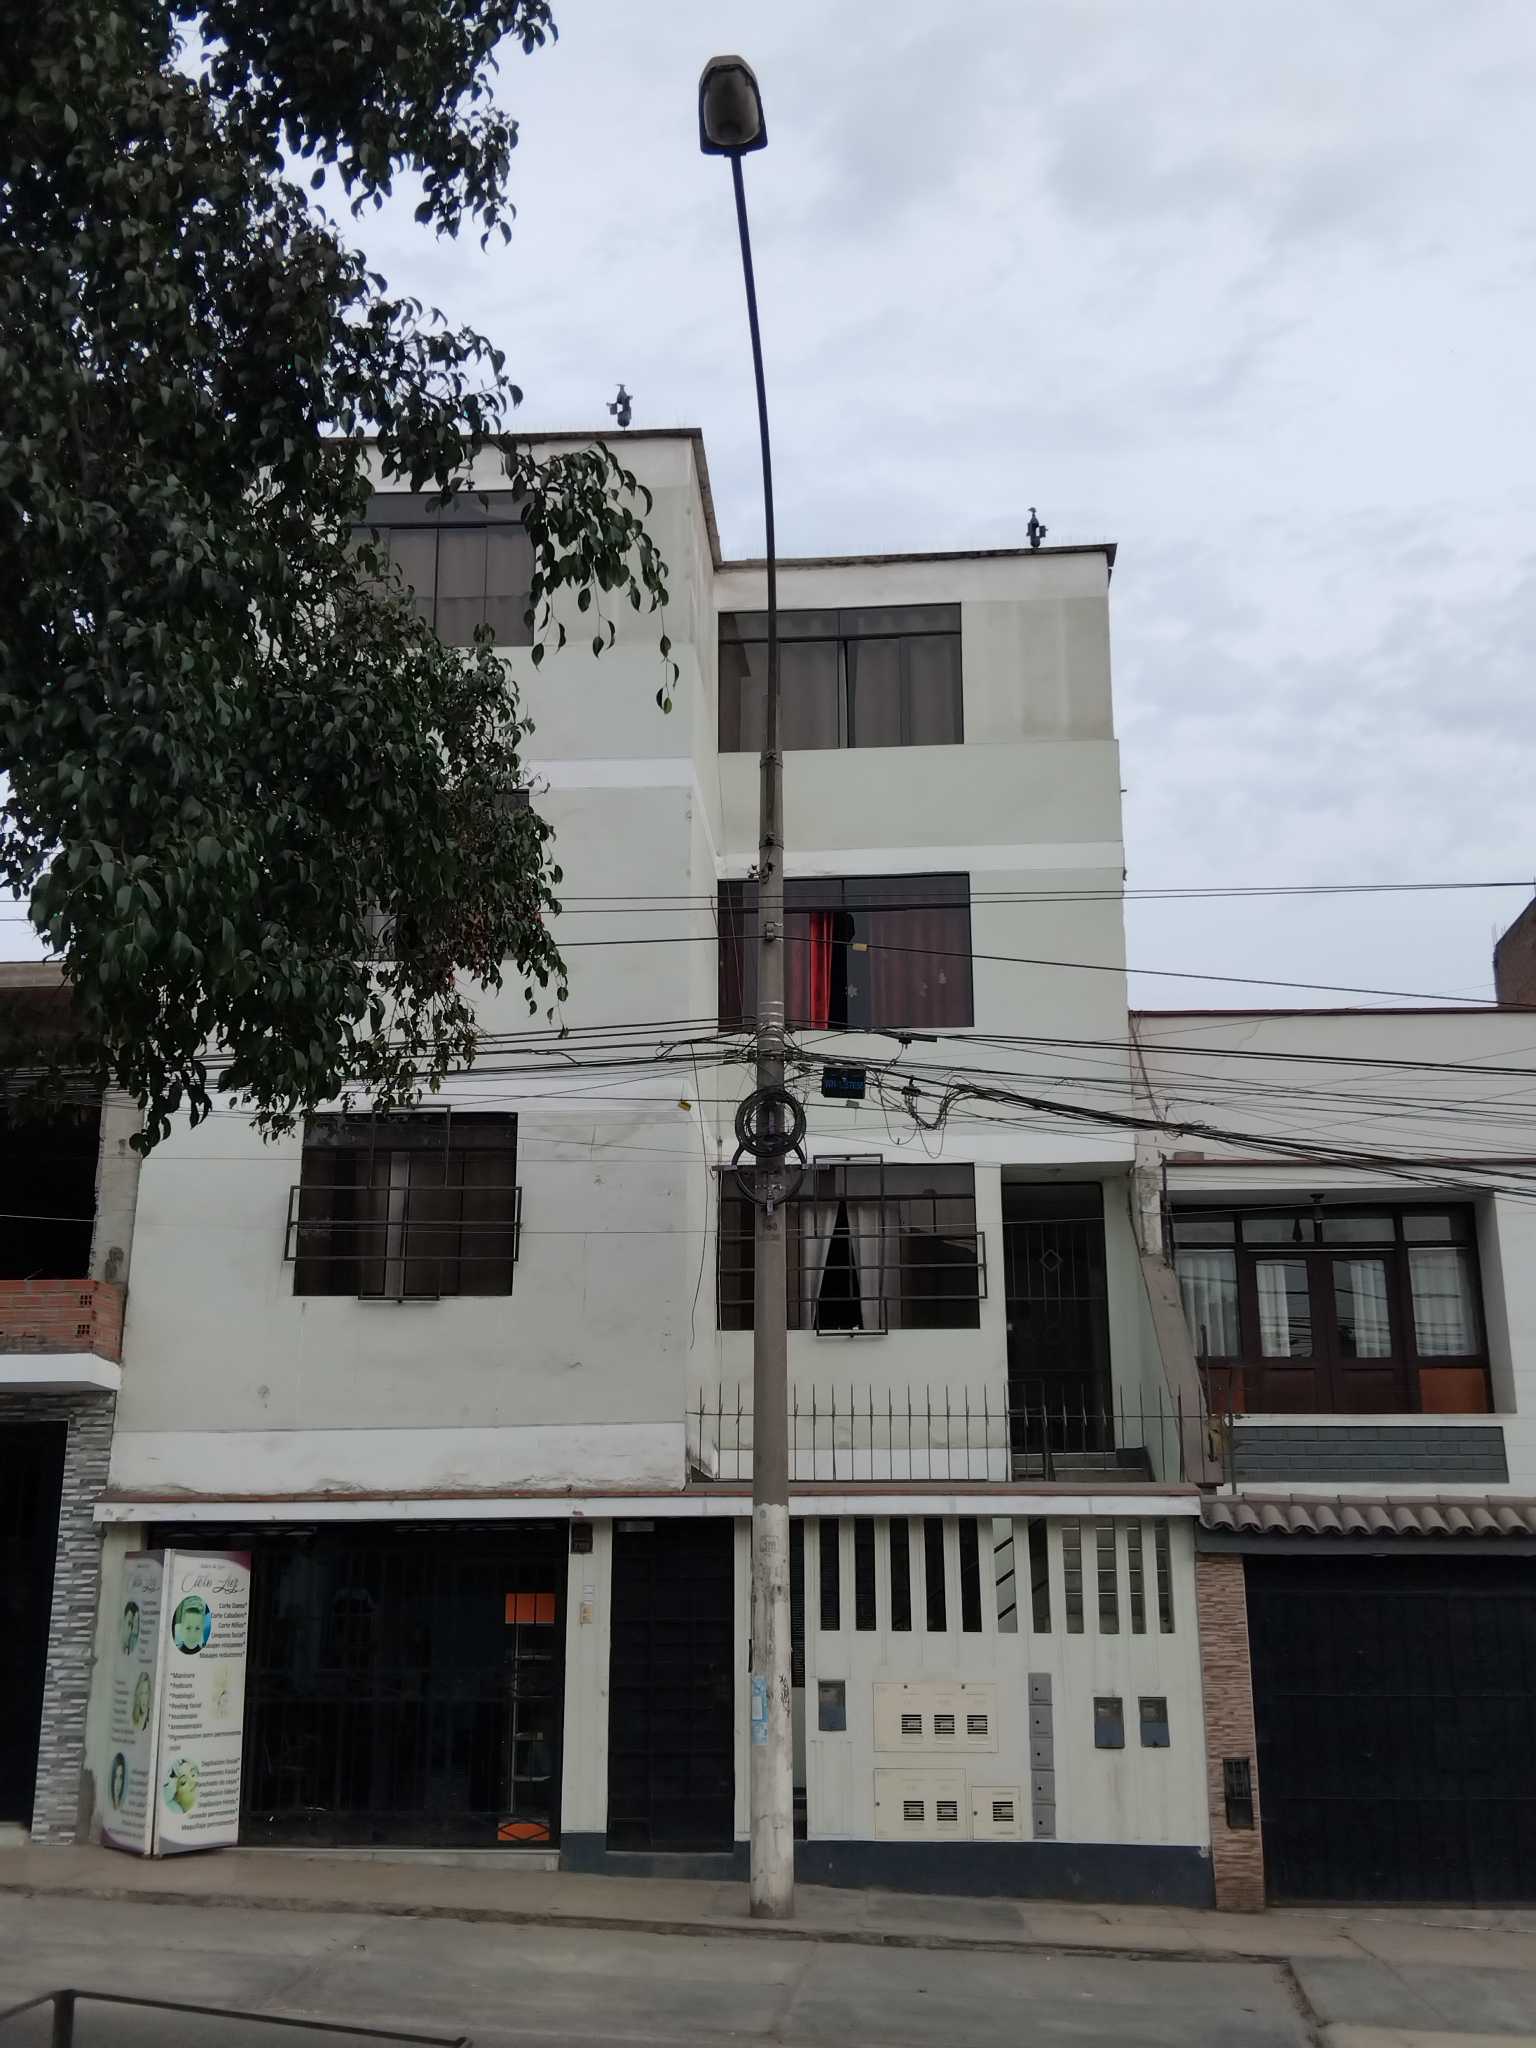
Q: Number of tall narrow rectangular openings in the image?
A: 11